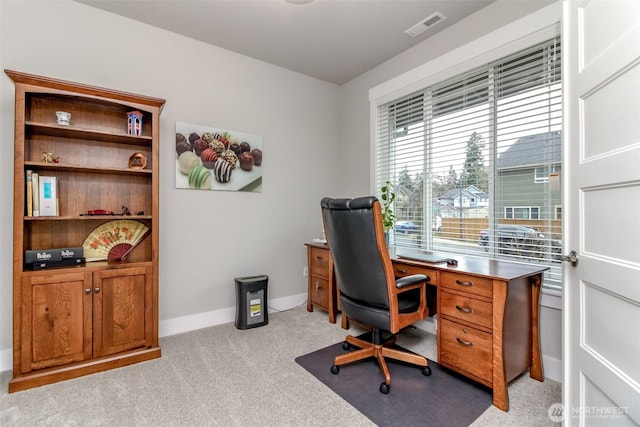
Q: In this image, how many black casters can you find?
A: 4